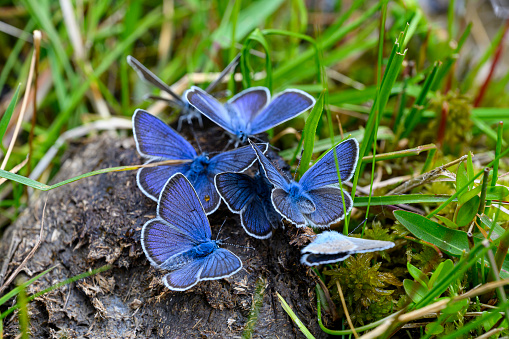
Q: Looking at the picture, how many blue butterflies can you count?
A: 7